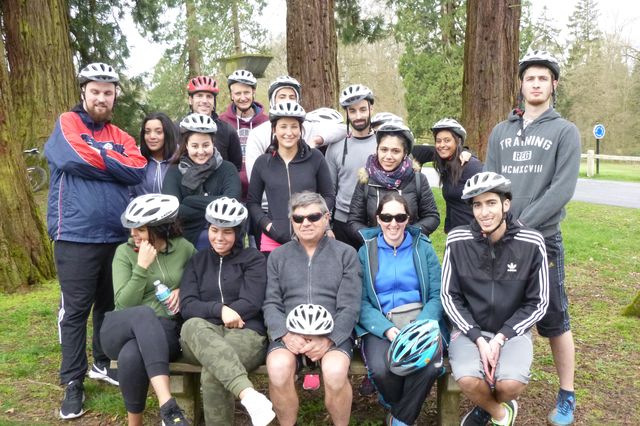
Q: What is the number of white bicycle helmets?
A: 15